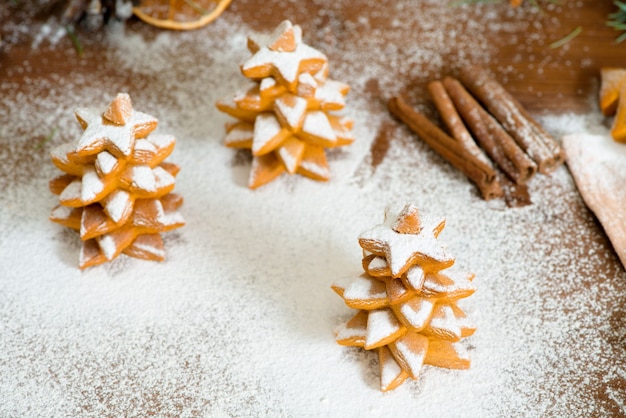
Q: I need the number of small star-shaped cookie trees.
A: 3